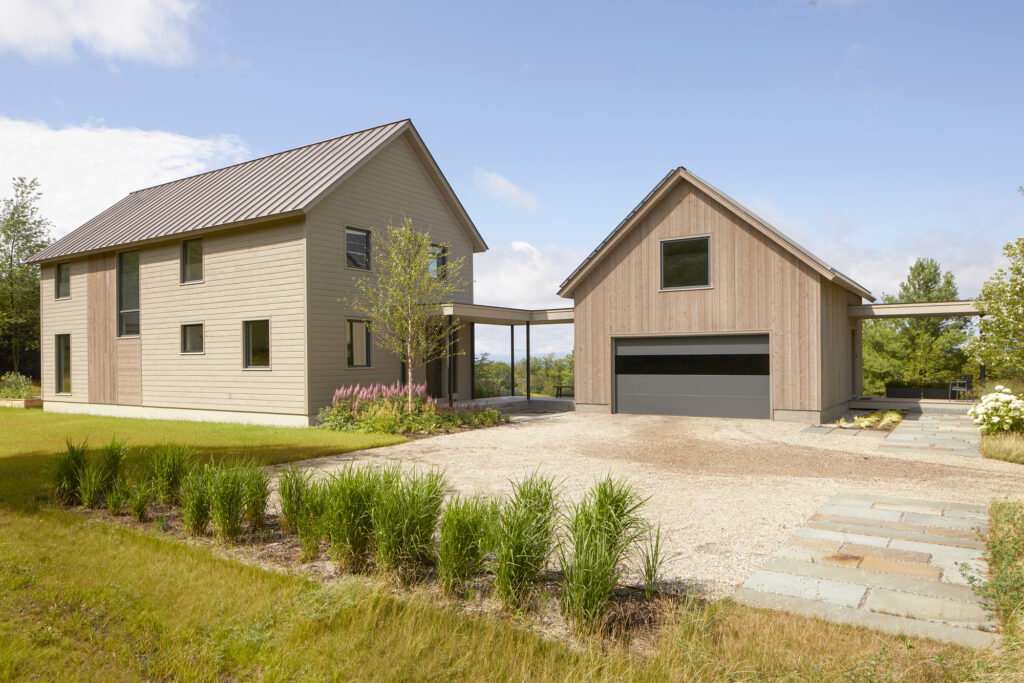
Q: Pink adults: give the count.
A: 0